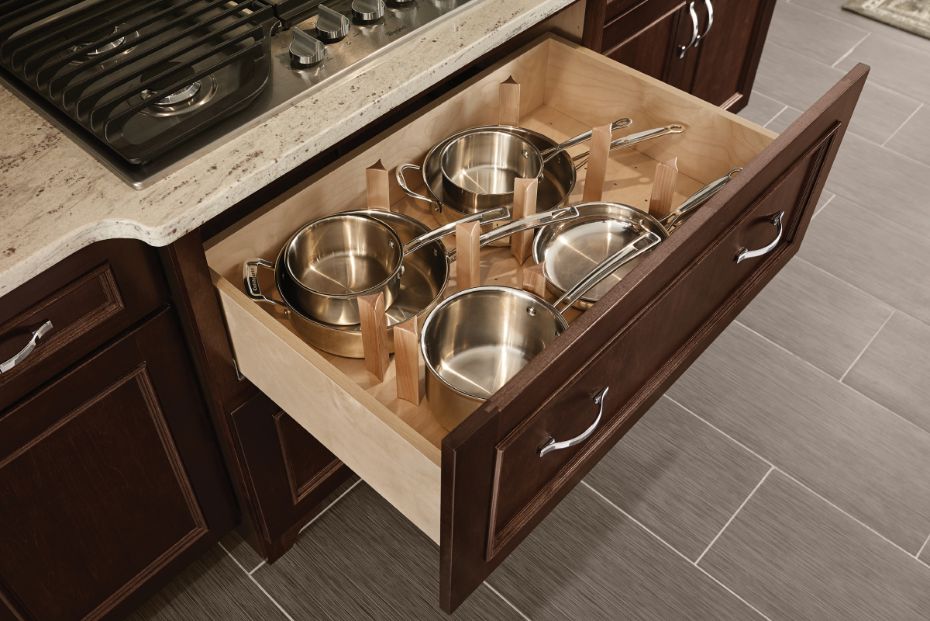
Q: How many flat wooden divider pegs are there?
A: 9